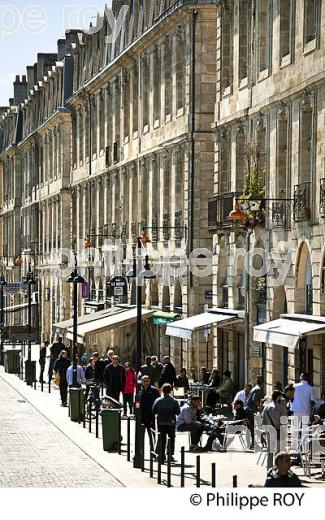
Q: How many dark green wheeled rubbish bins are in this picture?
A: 3